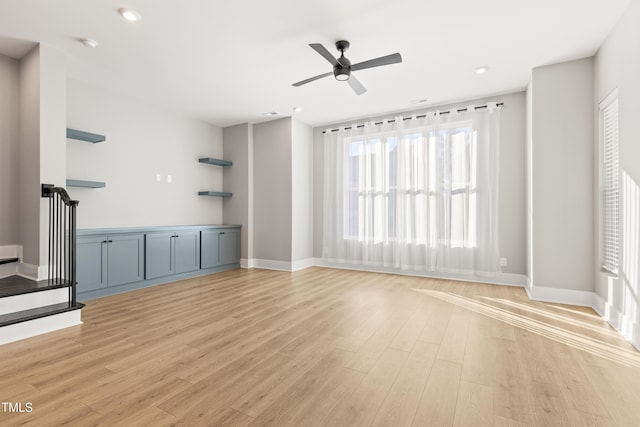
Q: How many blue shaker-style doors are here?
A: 6